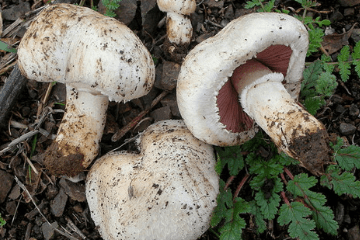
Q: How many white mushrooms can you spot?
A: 4